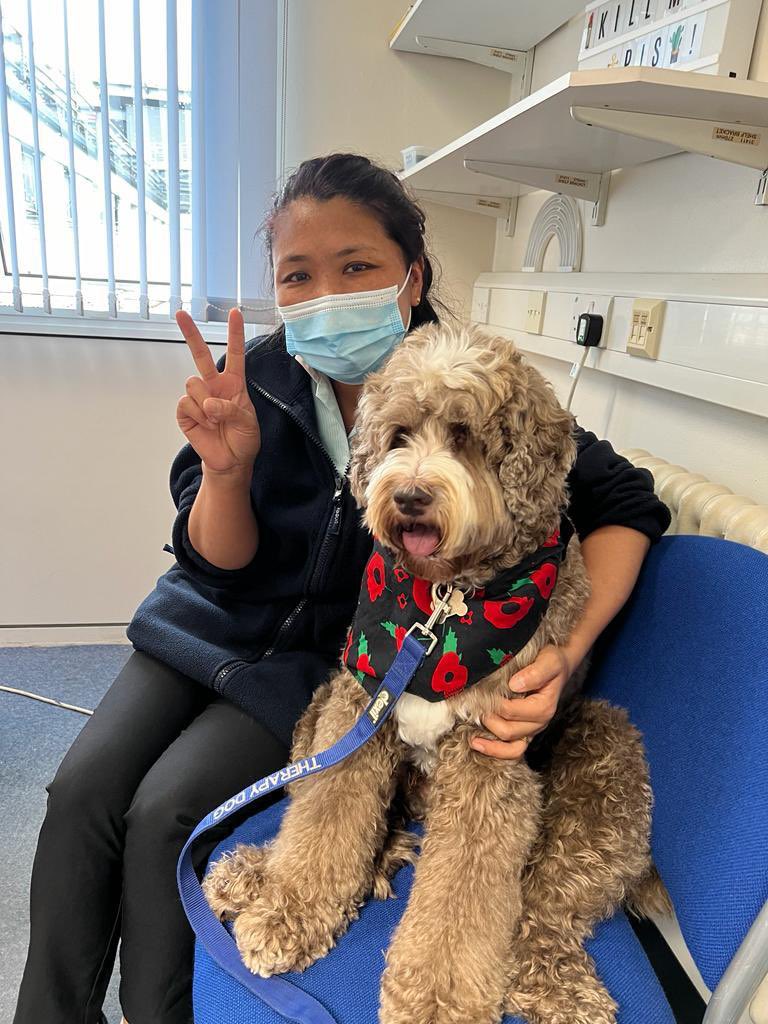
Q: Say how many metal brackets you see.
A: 4